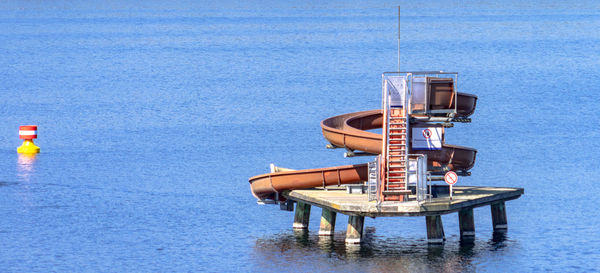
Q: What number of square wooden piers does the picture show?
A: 6